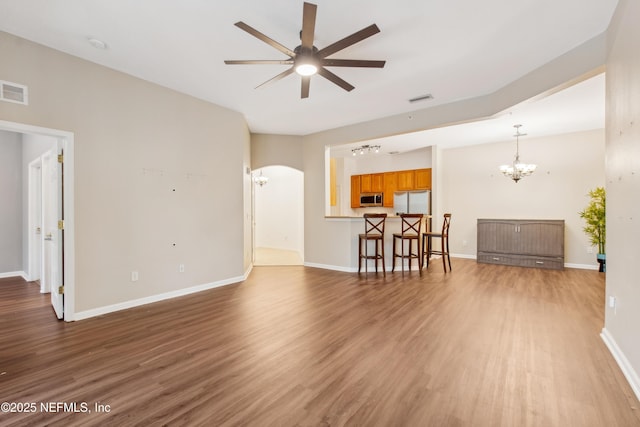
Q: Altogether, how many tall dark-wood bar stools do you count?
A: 3